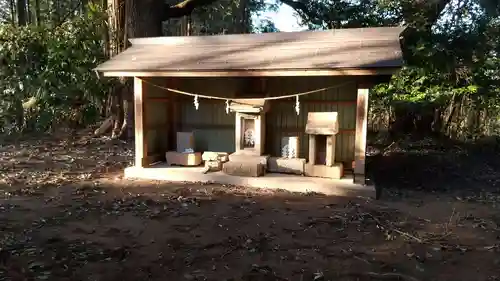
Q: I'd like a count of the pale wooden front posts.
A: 2